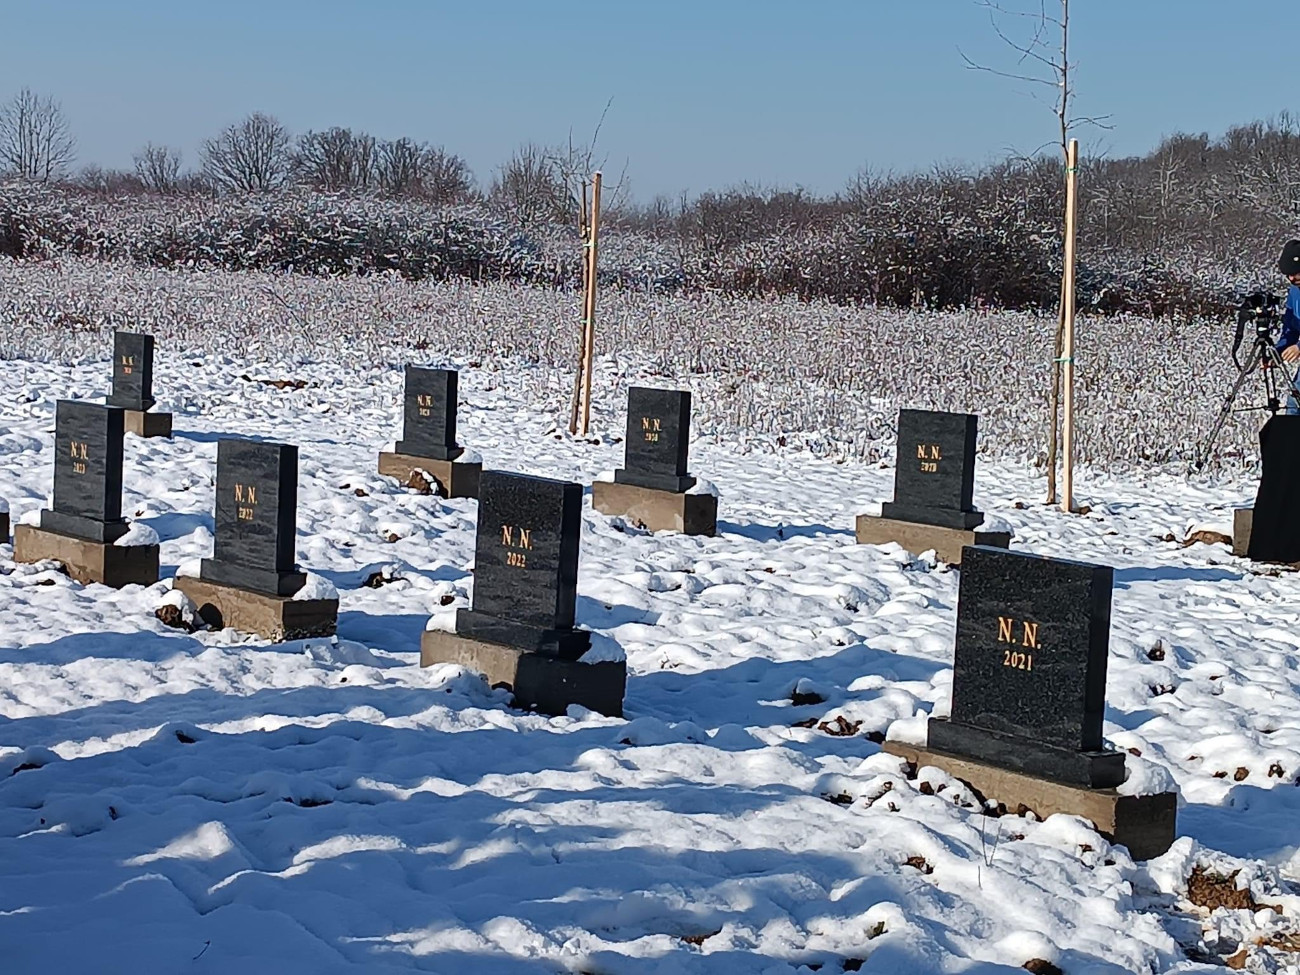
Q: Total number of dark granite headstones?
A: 8